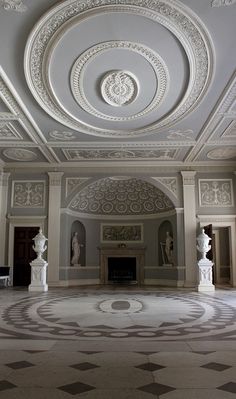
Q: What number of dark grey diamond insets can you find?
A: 8